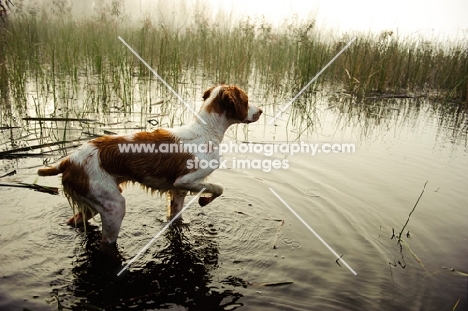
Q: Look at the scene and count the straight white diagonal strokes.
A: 4